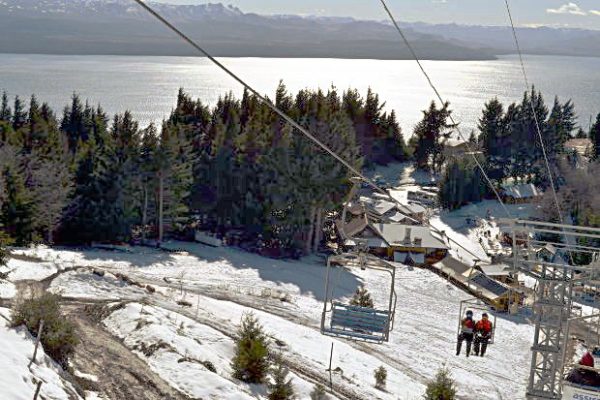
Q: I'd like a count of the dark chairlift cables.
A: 3